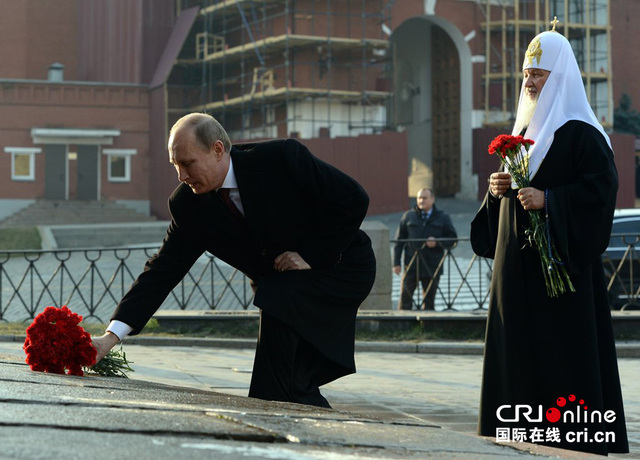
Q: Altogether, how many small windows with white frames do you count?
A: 2